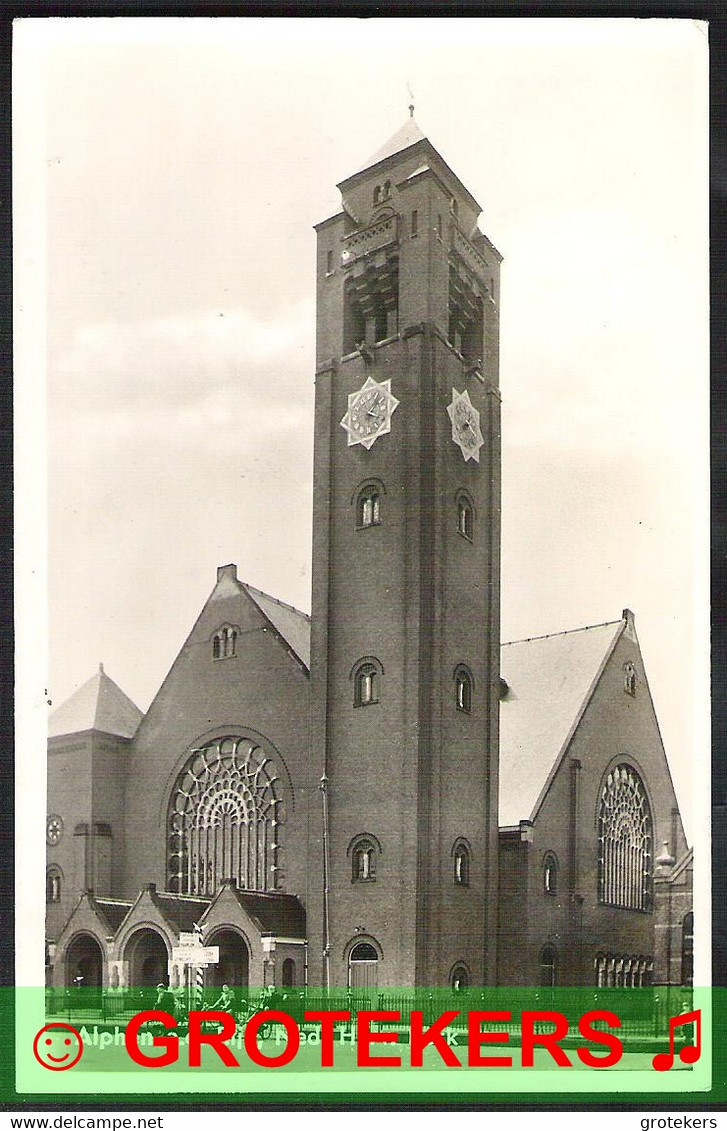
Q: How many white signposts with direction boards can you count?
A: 1